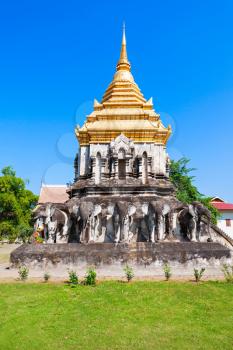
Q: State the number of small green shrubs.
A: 8